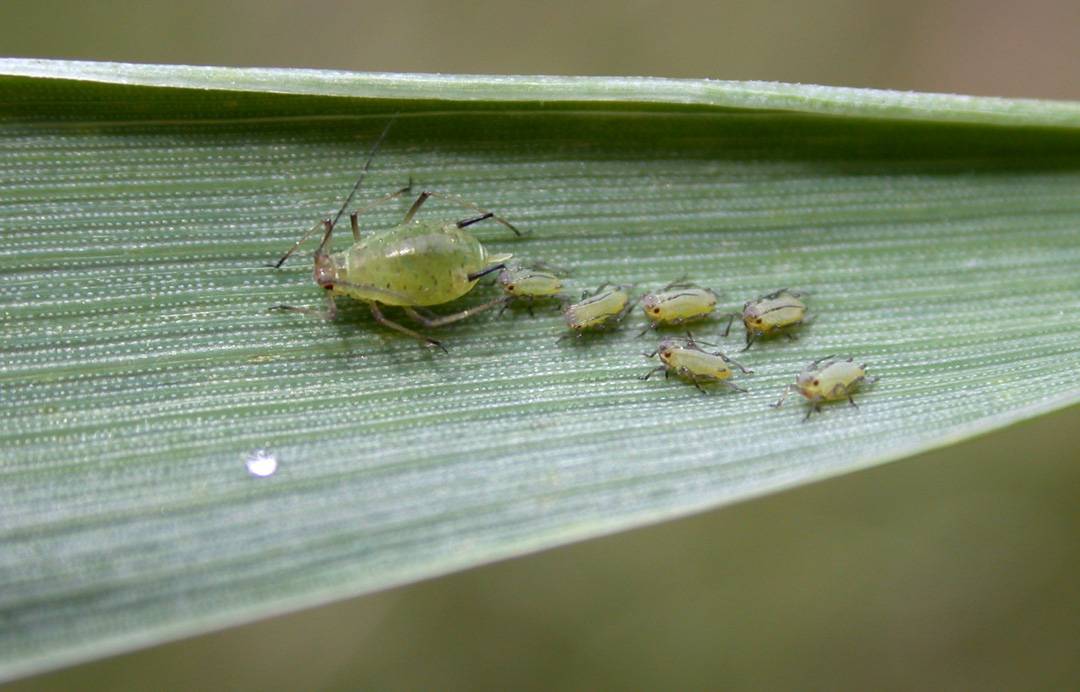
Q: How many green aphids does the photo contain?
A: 7